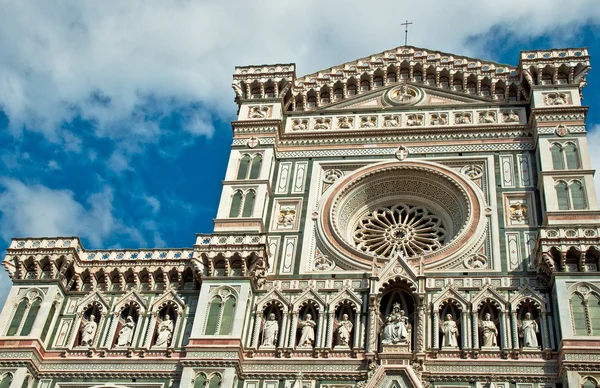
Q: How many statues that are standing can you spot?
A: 9